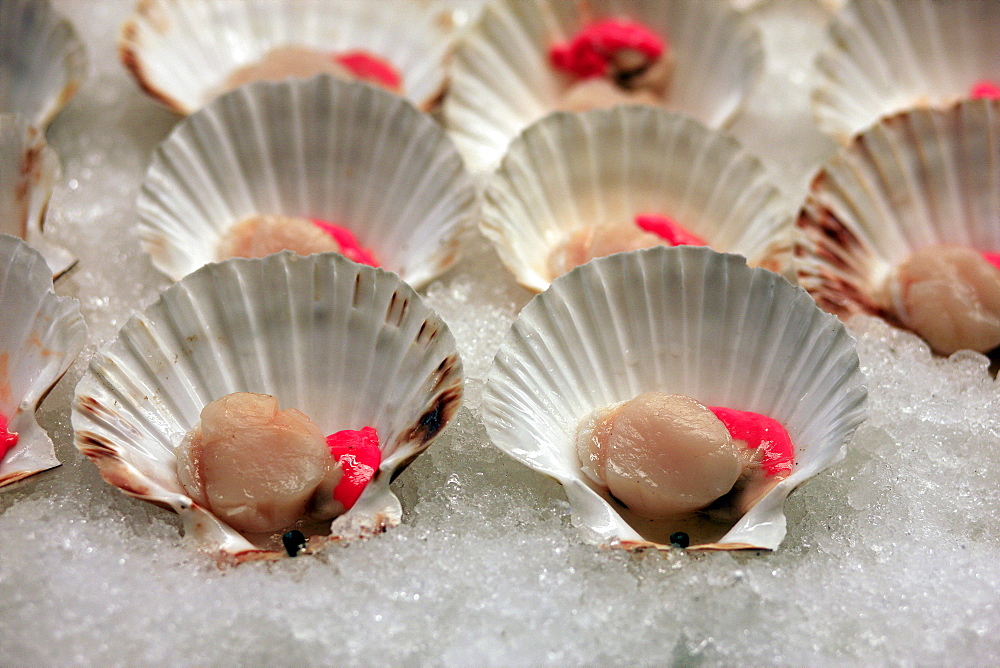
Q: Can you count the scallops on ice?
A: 11